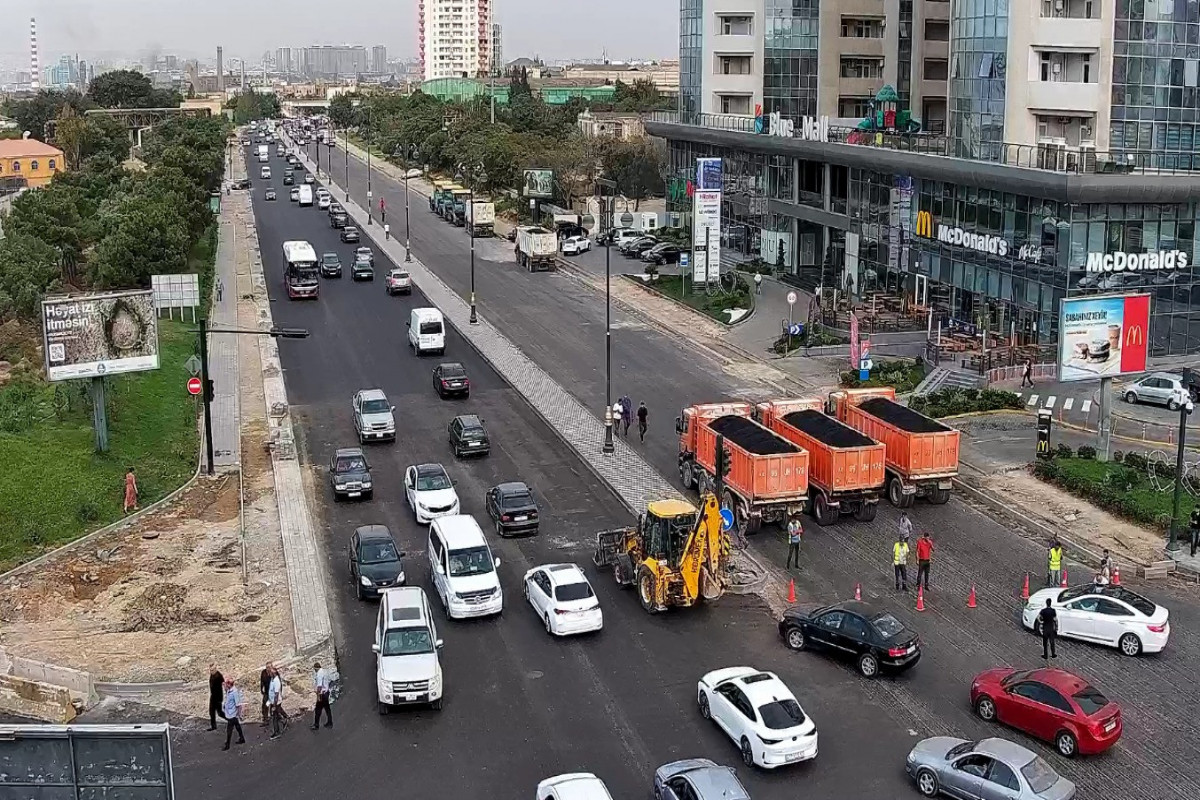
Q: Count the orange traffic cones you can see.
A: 7